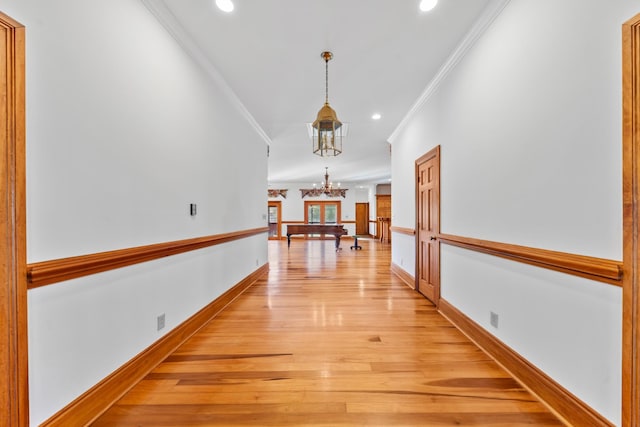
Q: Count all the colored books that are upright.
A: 0